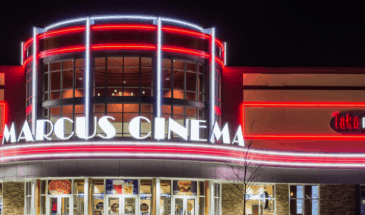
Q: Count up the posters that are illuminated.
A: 3